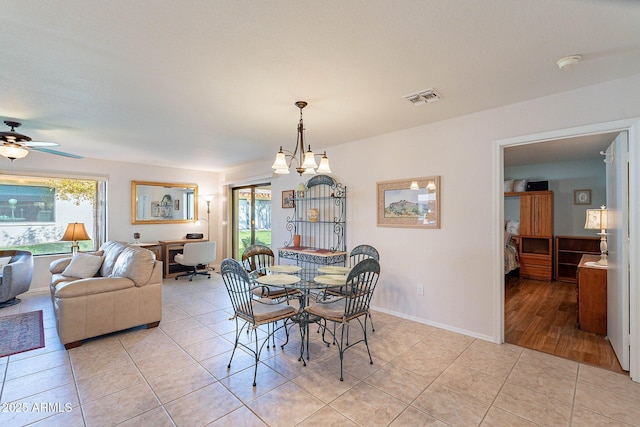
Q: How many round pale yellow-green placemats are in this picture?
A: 4